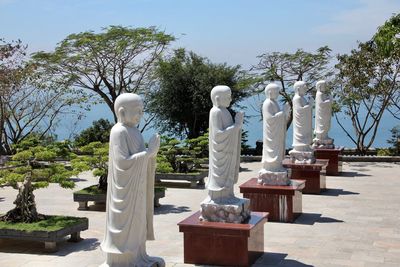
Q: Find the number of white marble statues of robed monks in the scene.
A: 5